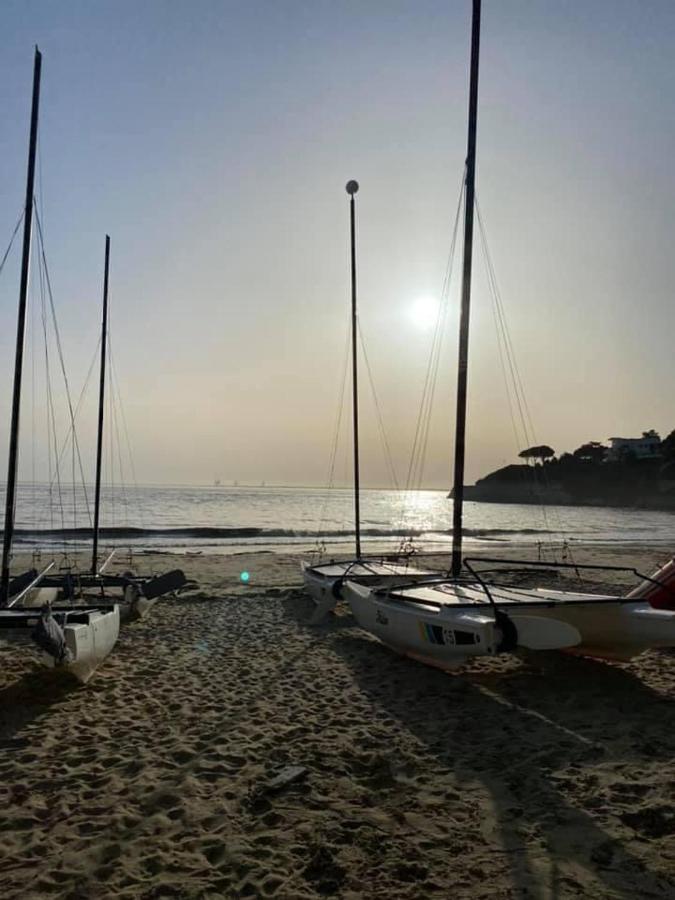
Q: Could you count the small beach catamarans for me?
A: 4